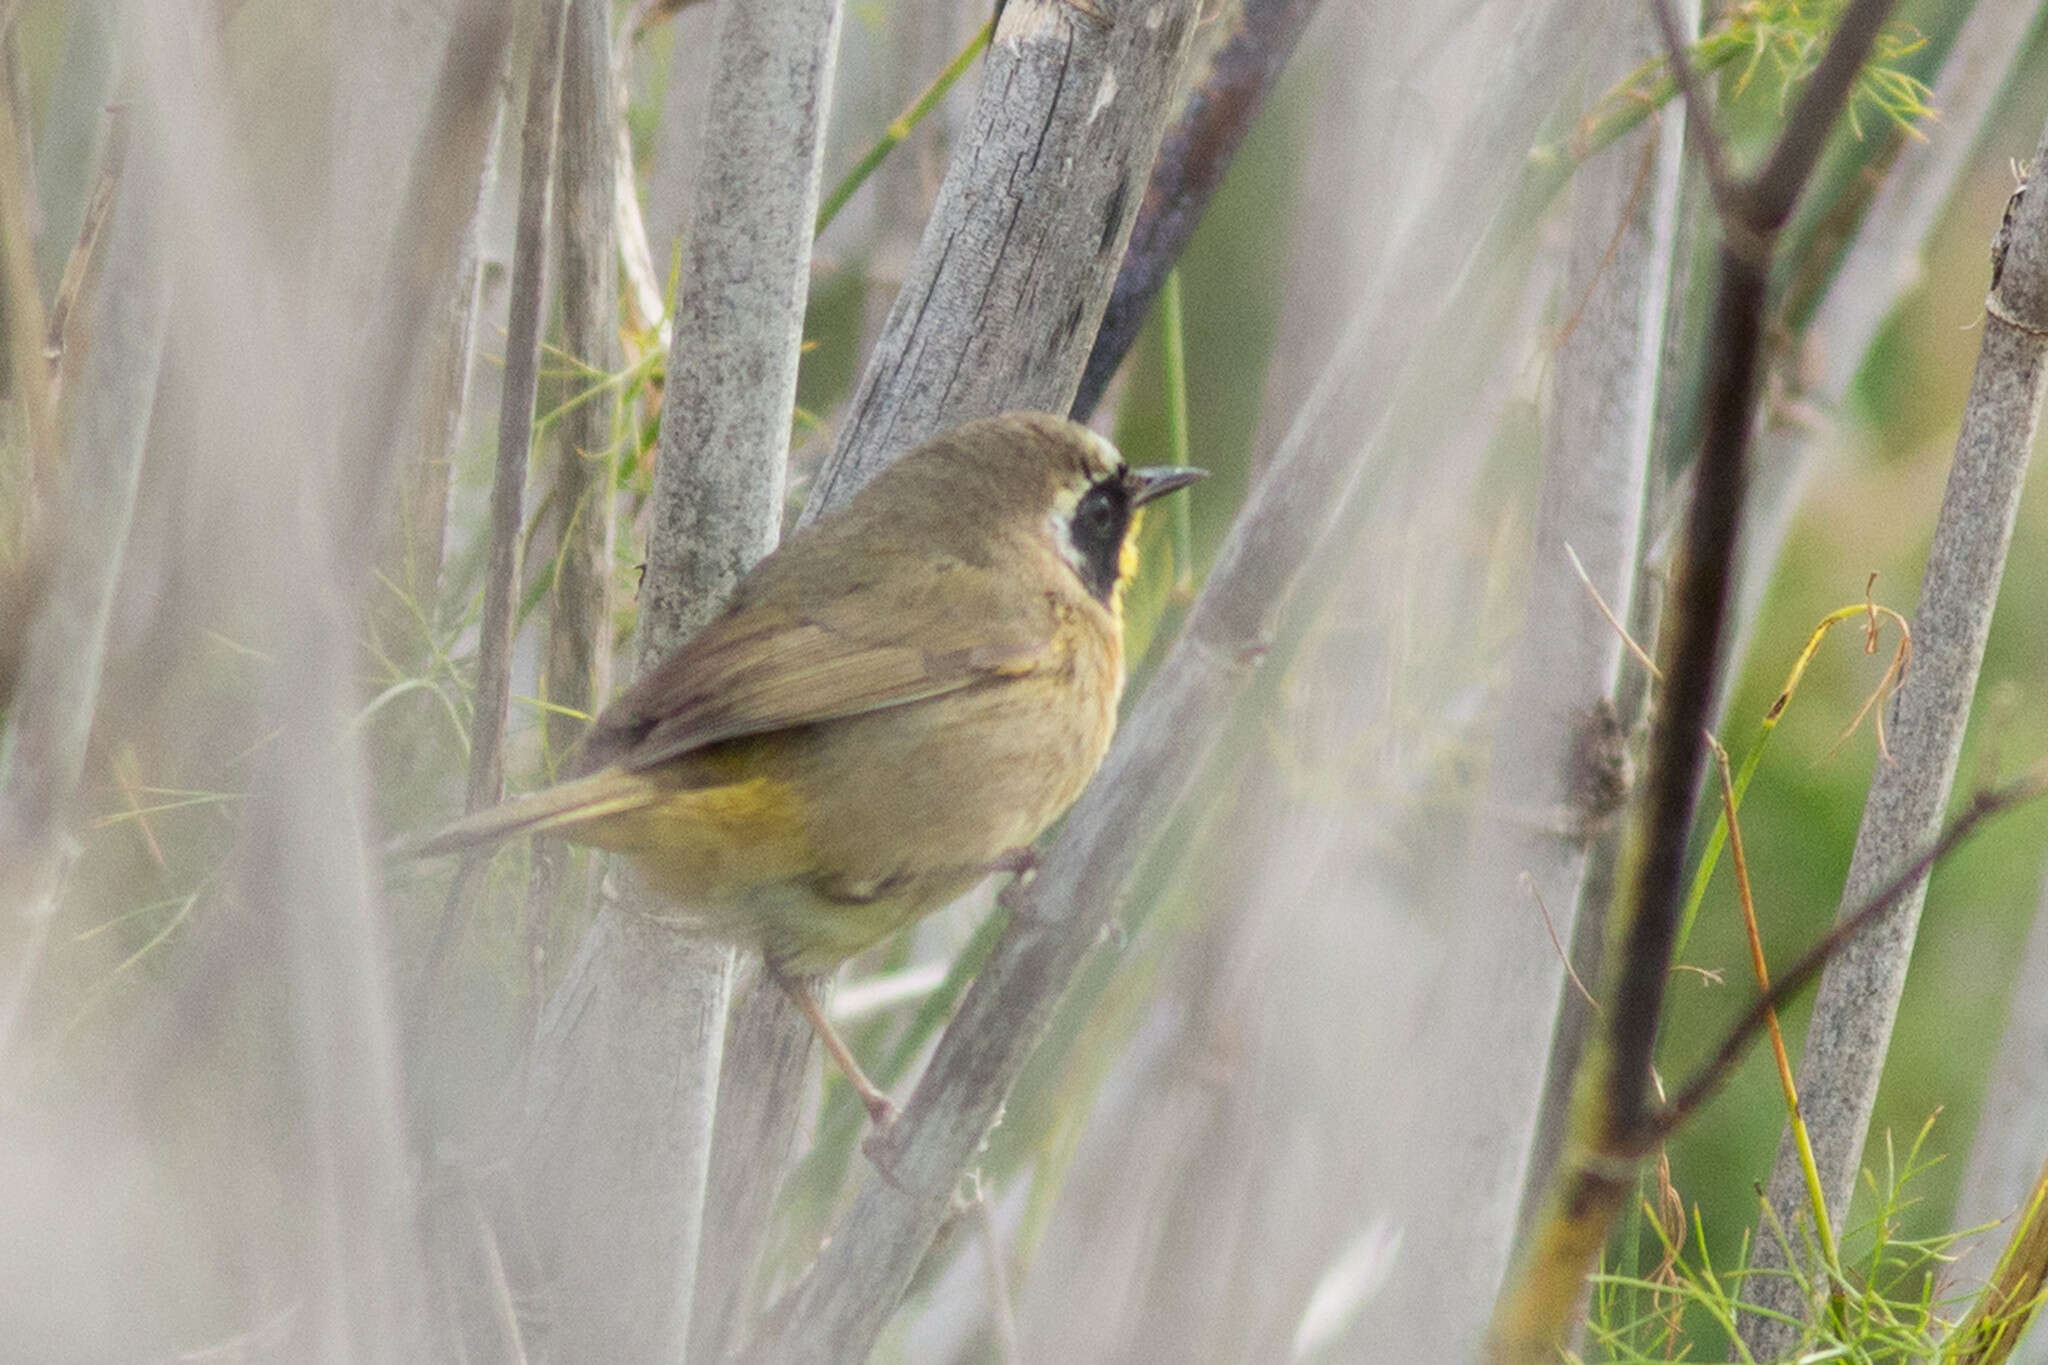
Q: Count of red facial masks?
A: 0